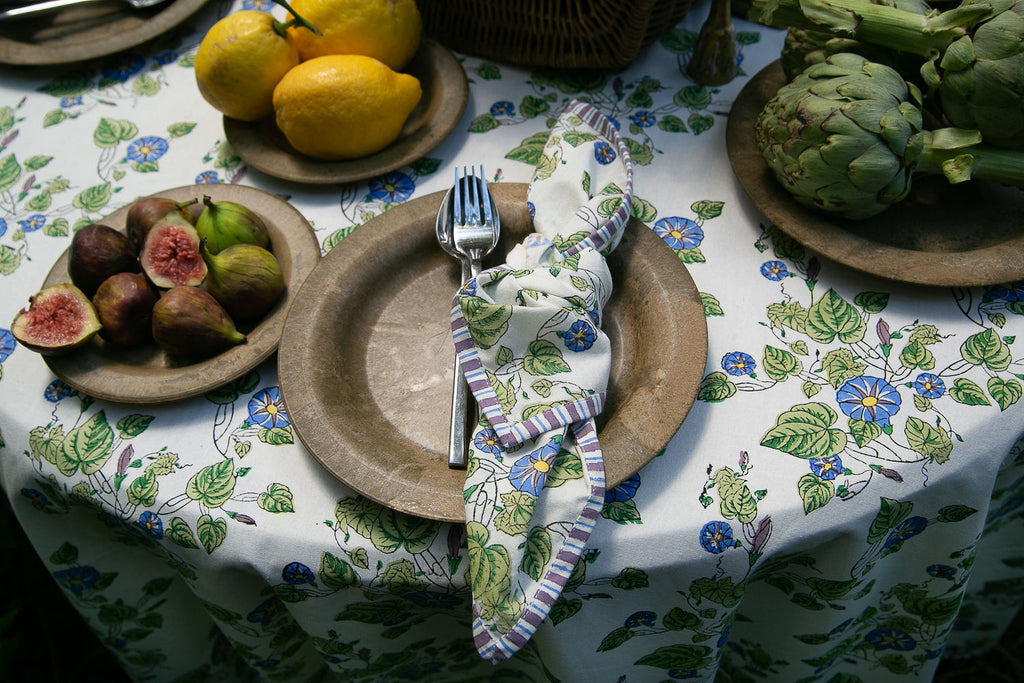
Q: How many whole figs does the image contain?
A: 6